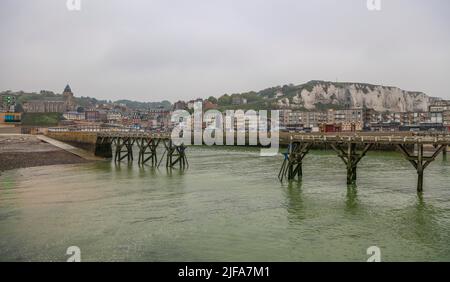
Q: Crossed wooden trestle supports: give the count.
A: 6